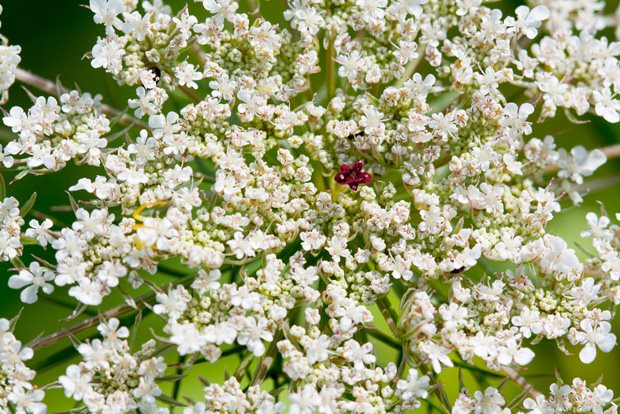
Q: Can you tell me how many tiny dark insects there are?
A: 3